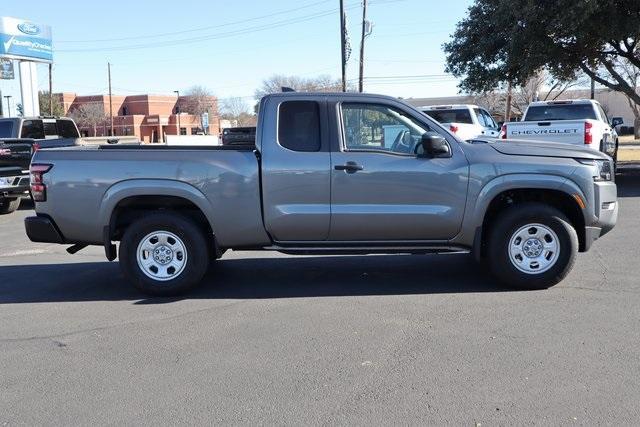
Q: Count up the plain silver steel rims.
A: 2